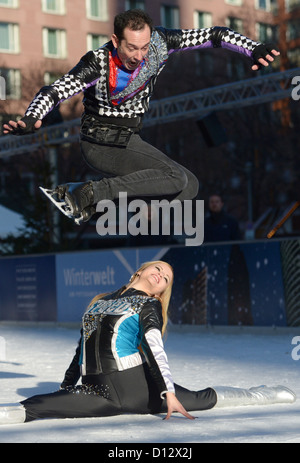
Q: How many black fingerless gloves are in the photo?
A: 2